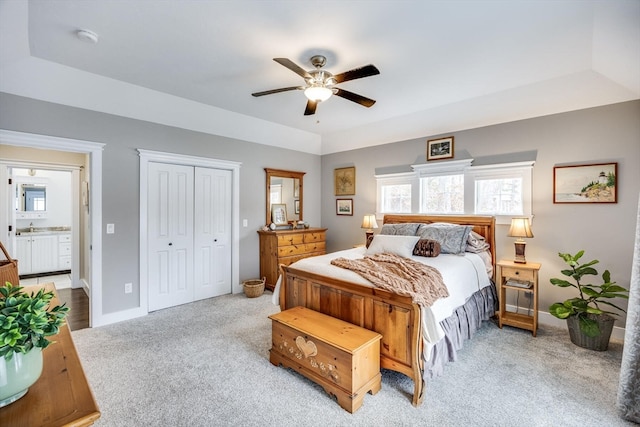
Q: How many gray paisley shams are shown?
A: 2